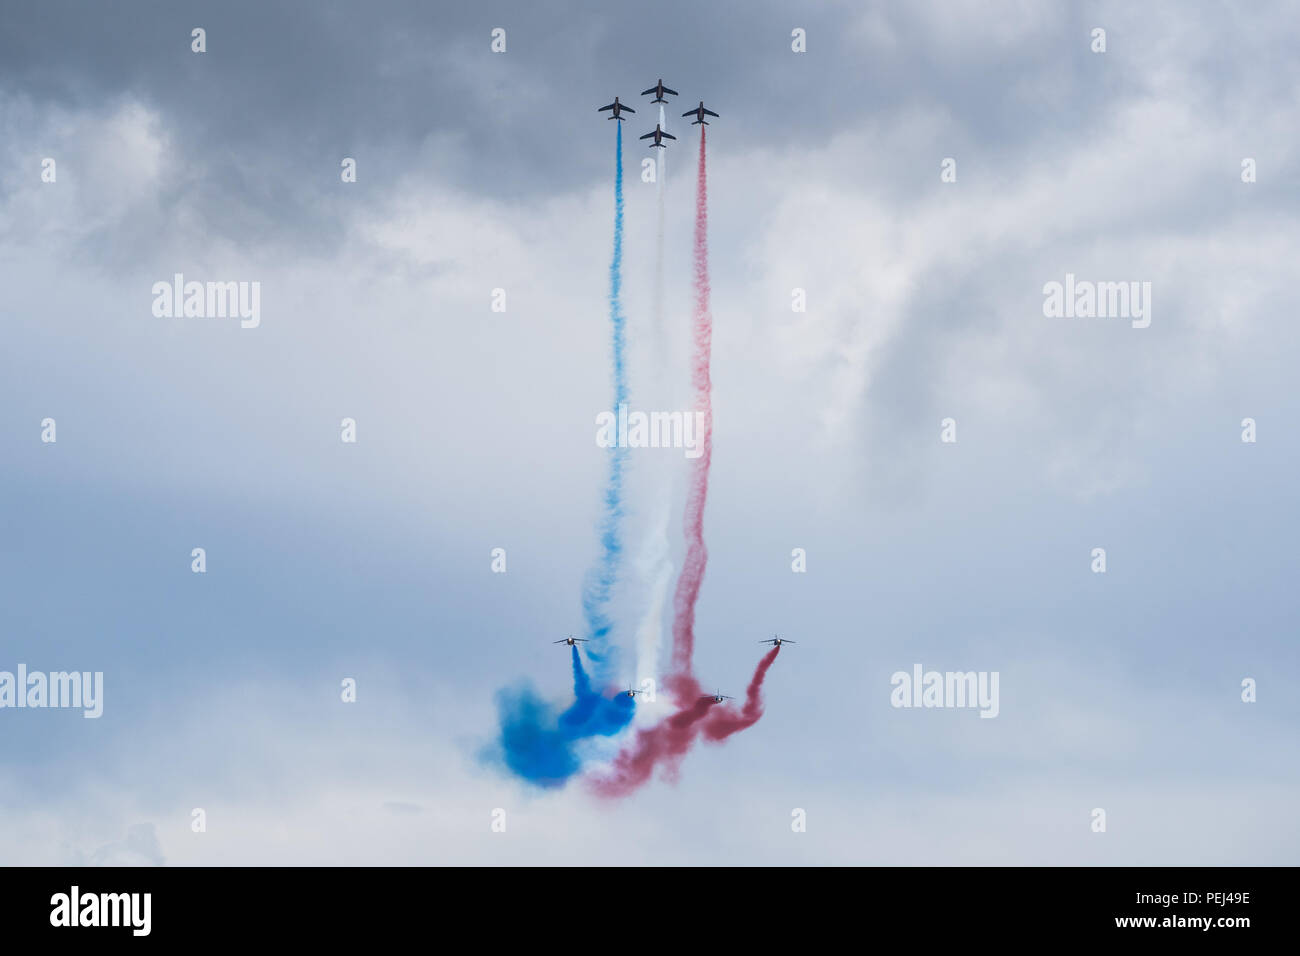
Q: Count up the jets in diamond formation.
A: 4